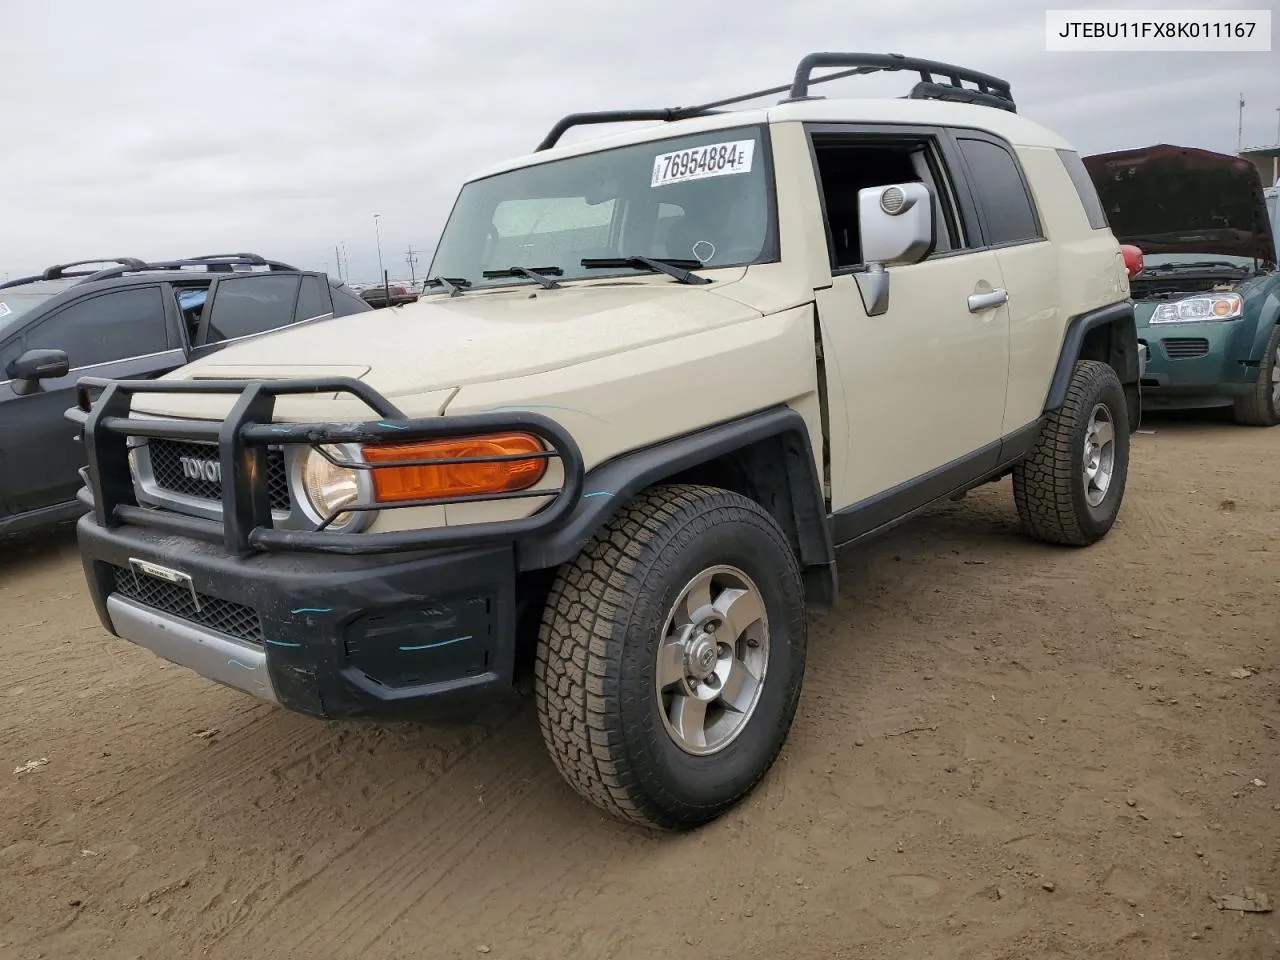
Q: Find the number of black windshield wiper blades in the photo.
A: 3